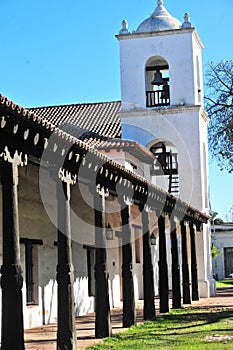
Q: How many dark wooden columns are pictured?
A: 9